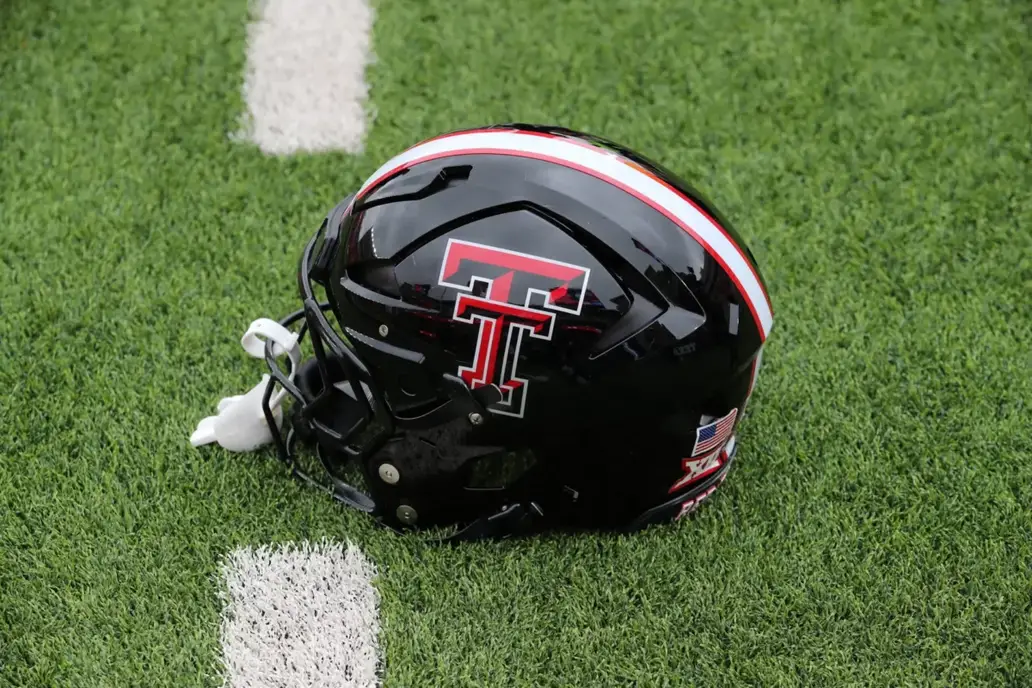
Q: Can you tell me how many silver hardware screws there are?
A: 4